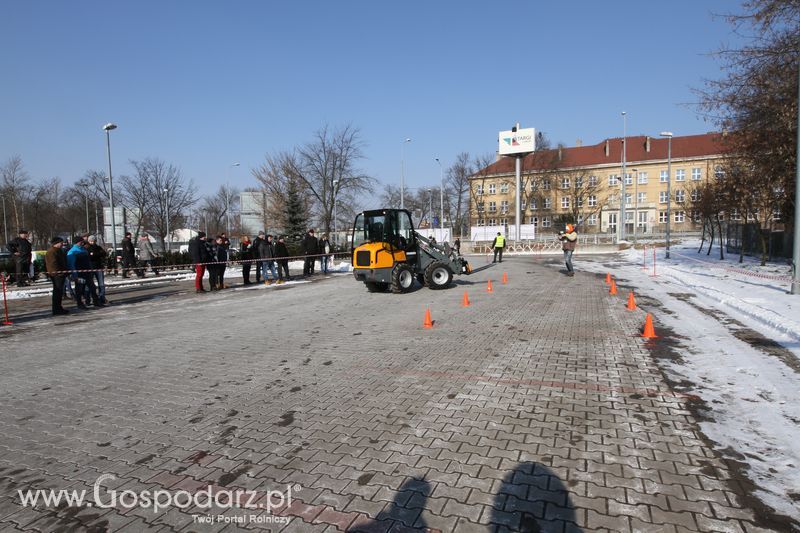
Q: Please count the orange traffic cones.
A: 8